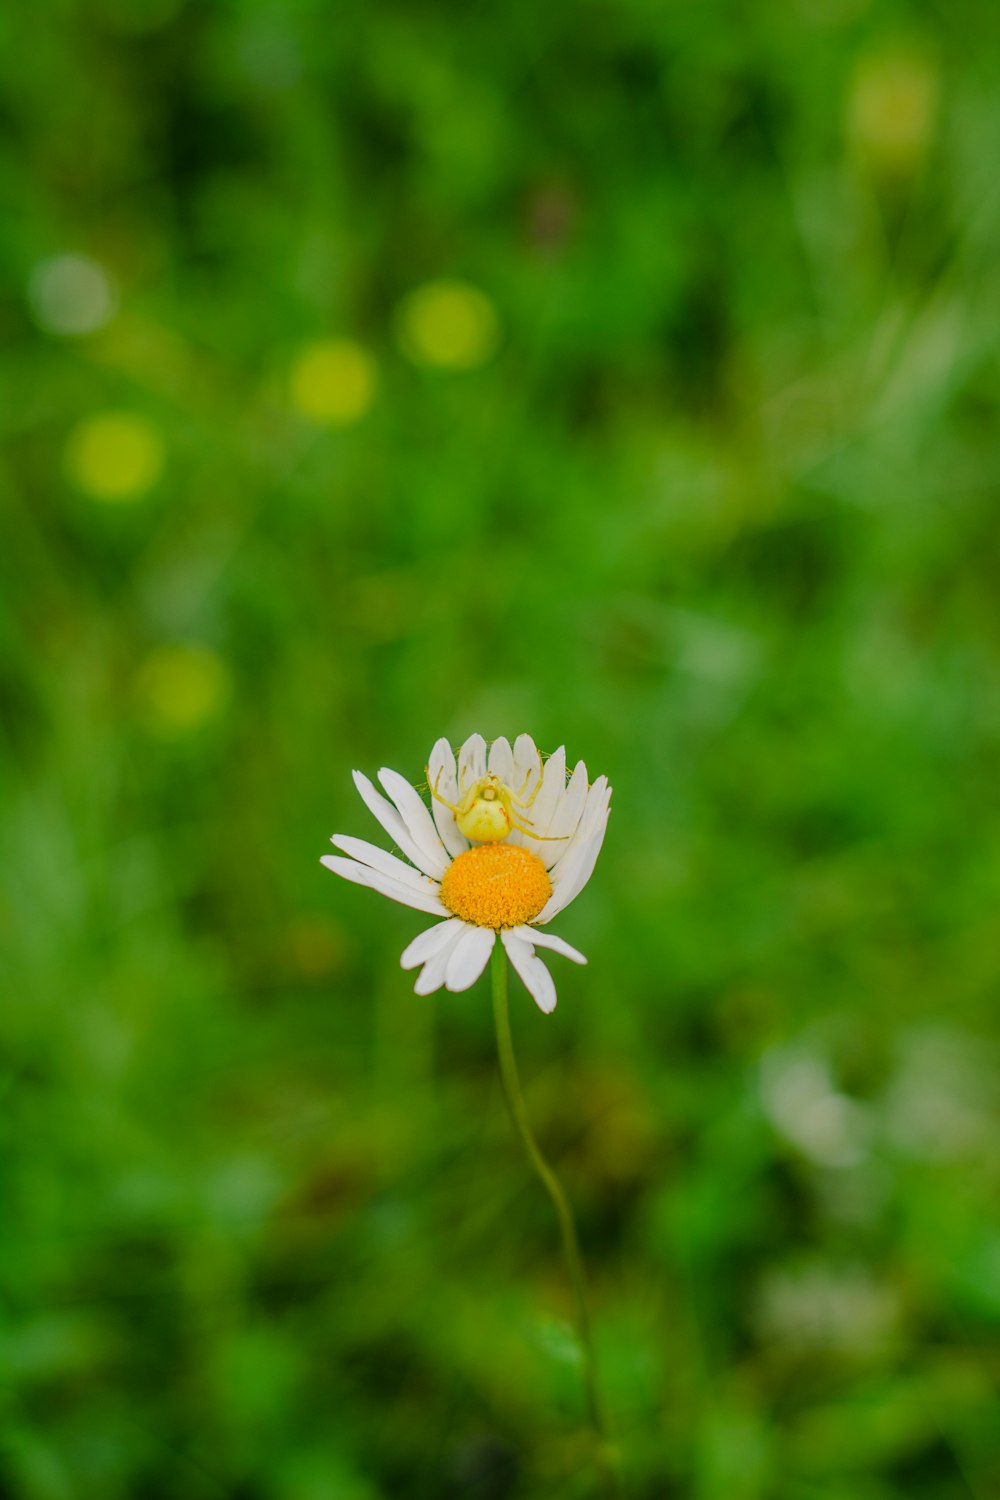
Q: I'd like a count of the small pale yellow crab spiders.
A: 1